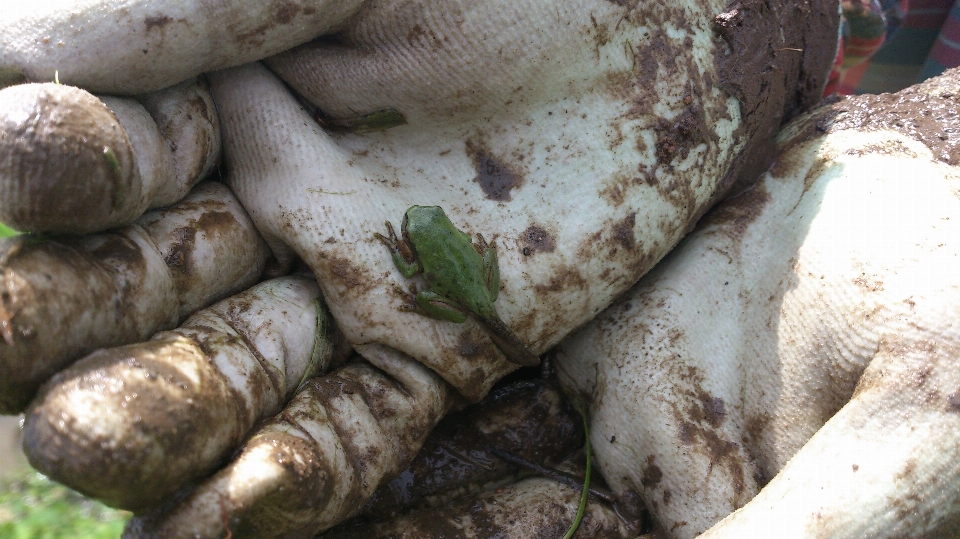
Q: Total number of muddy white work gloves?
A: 2